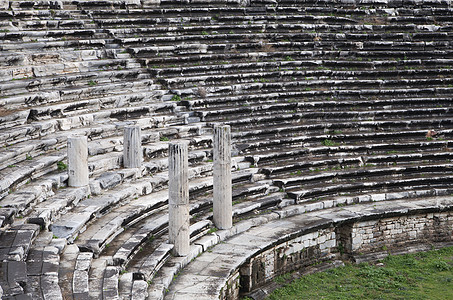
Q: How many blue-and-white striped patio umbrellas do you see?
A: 0